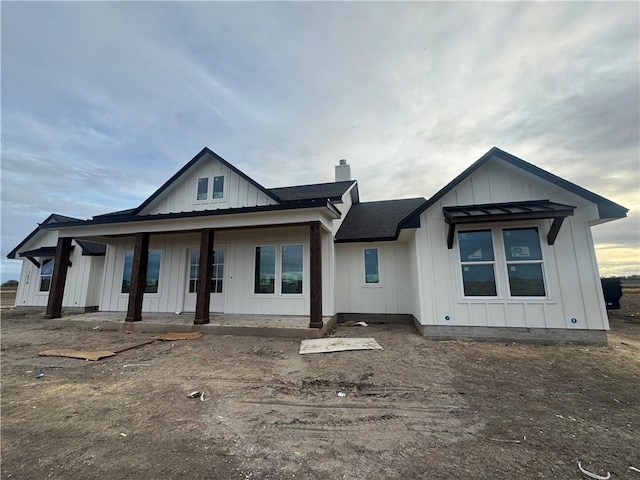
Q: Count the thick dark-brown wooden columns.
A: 4